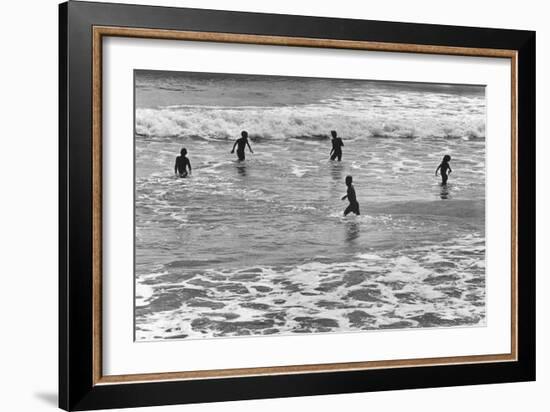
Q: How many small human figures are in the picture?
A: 5